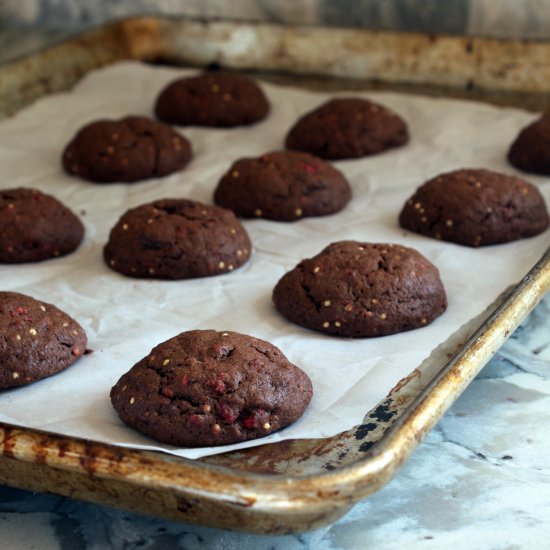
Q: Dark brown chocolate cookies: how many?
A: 11